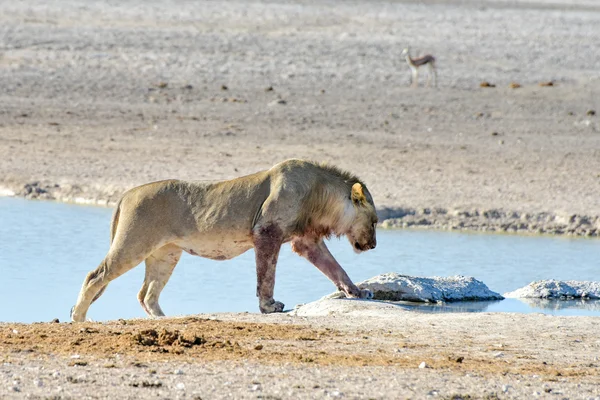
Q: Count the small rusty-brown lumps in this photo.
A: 3